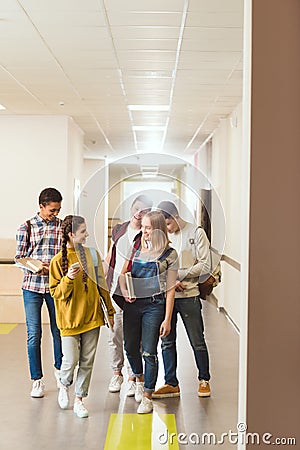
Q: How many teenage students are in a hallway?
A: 5